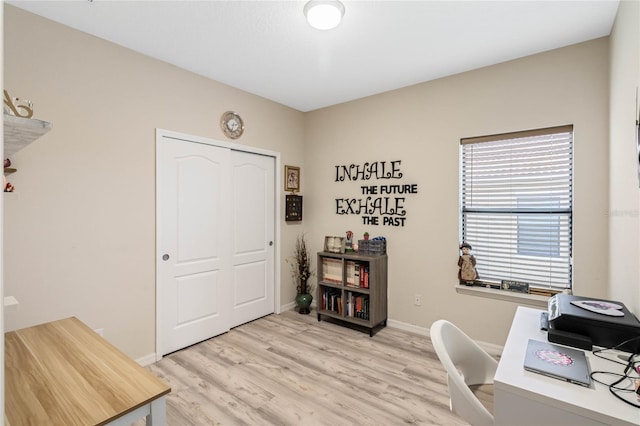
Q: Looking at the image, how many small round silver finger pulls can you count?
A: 2